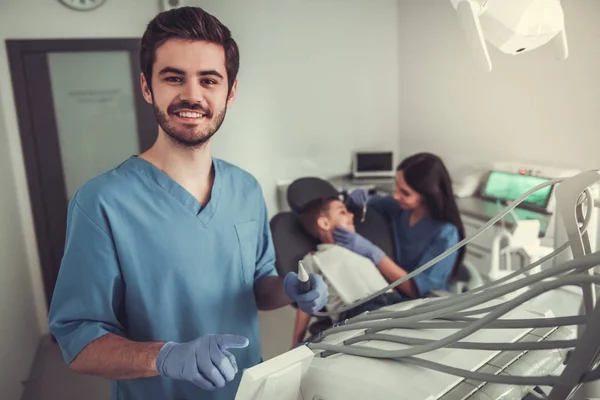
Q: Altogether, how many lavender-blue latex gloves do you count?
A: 4